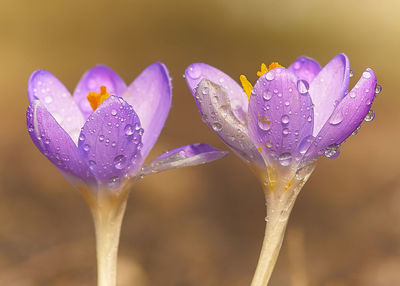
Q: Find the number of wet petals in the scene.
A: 12